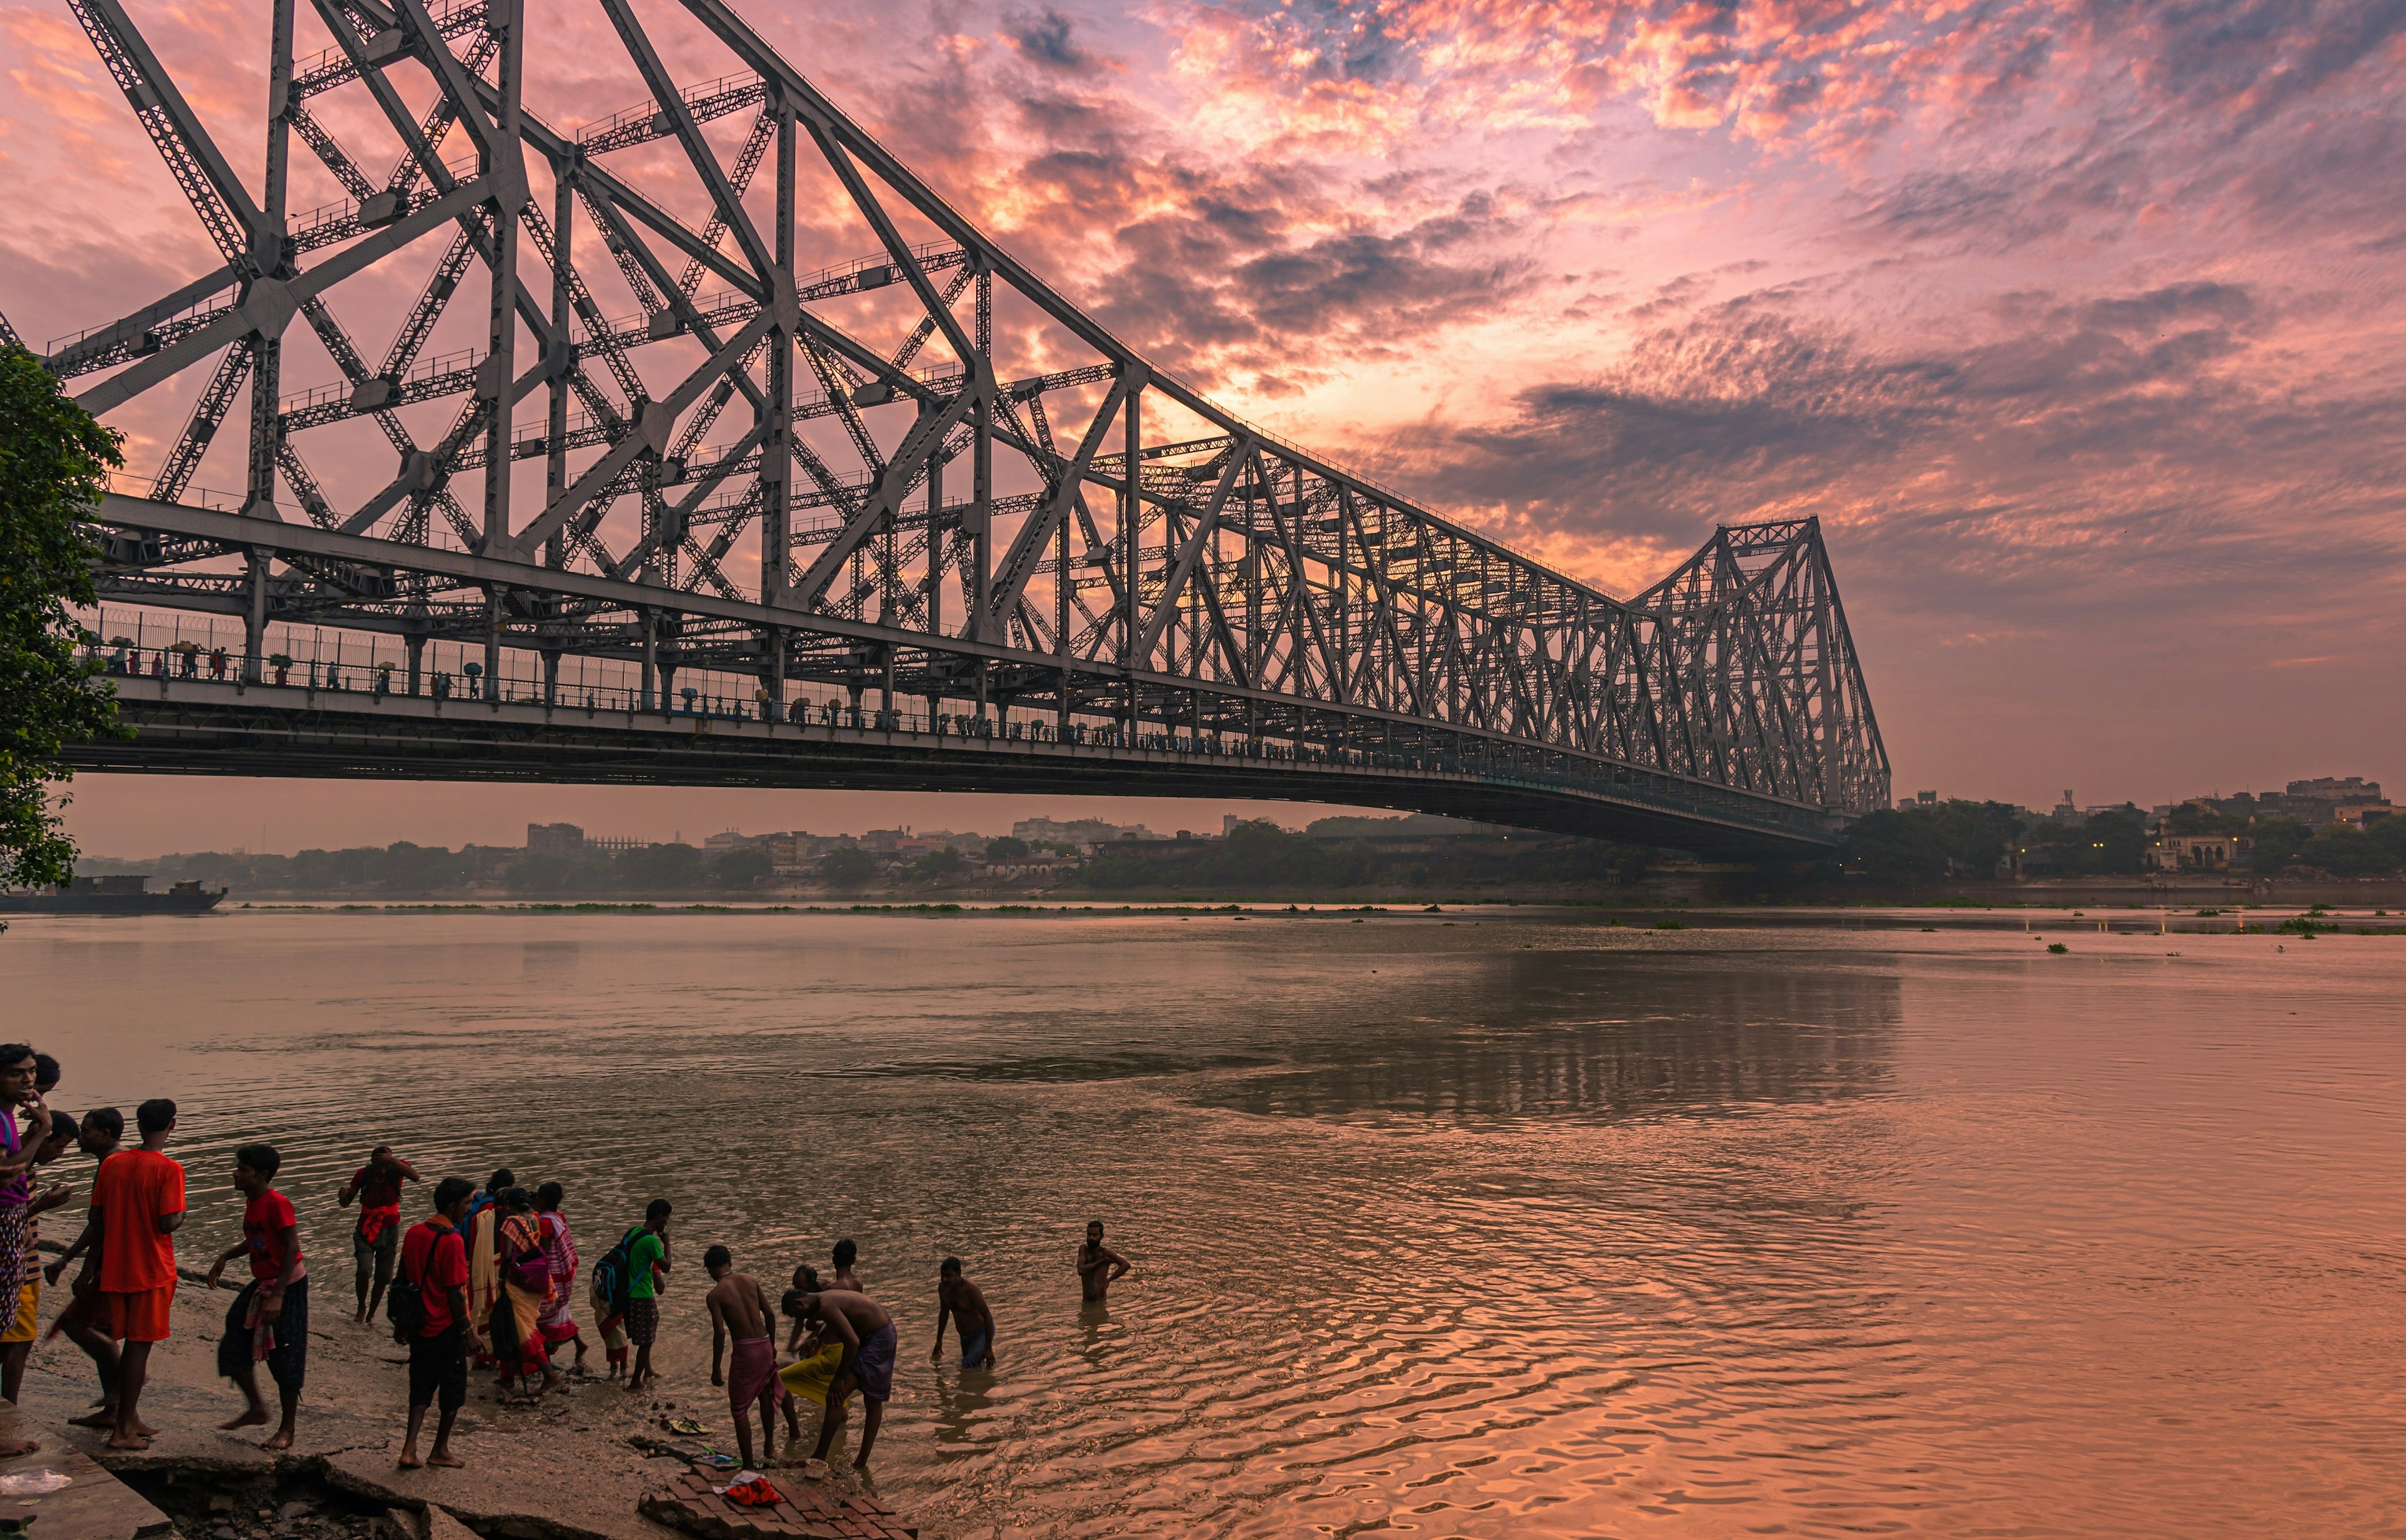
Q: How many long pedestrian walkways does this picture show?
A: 1